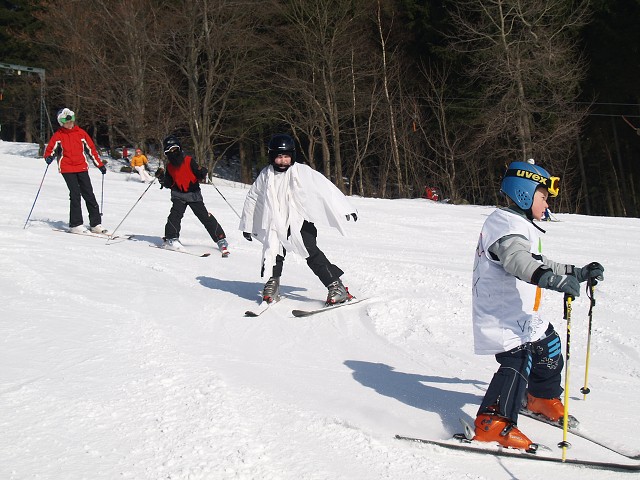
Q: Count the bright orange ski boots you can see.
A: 2